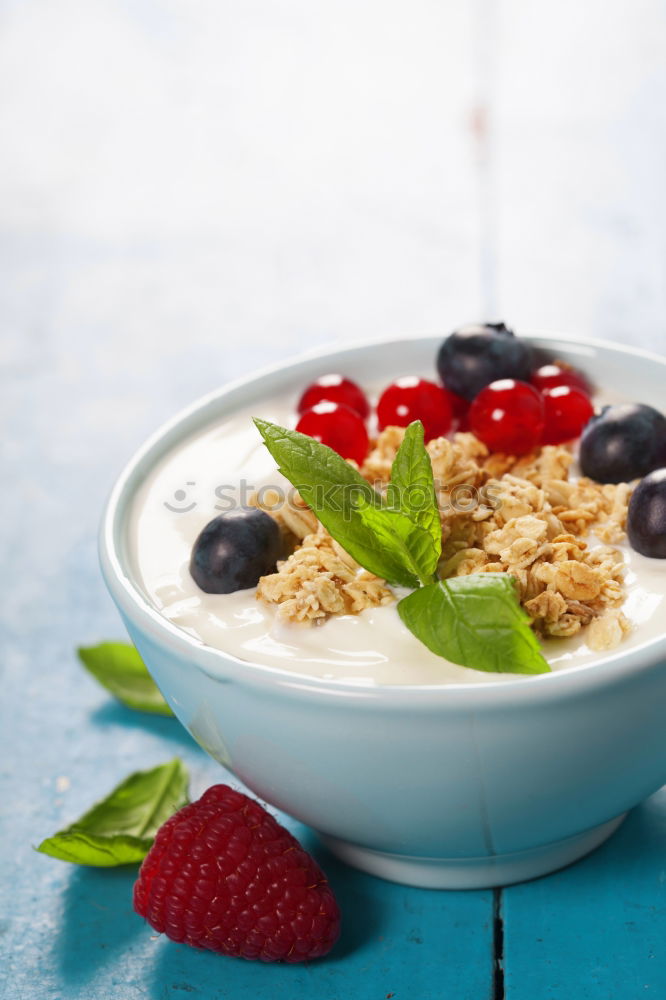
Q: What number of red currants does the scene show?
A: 7